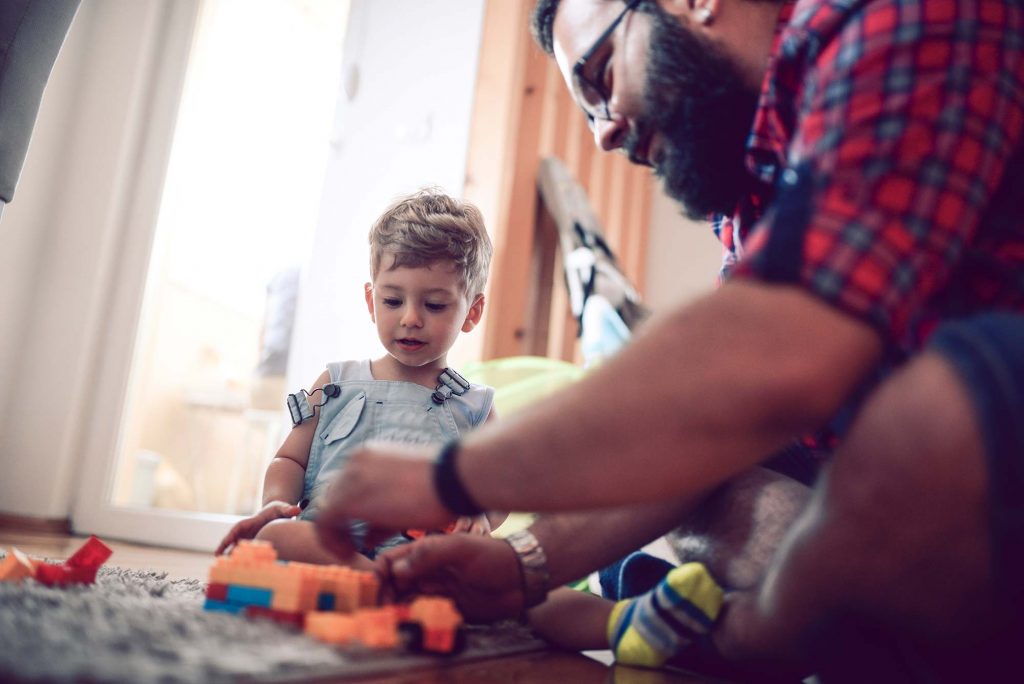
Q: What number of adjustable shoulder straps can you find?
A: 2